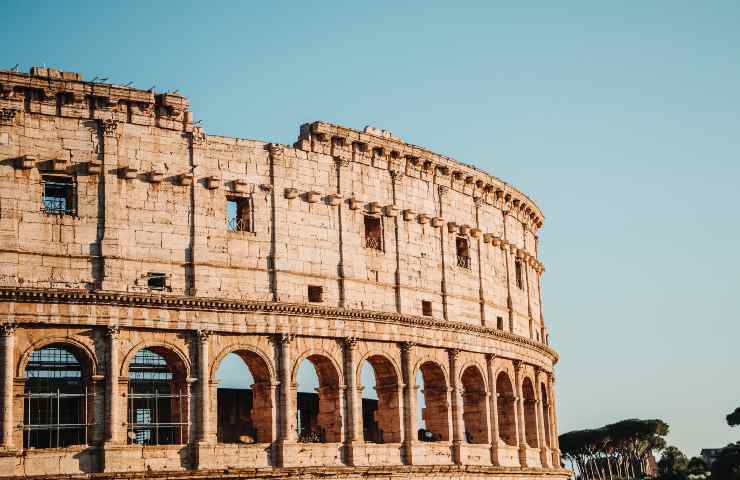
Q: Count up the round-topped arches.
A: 10